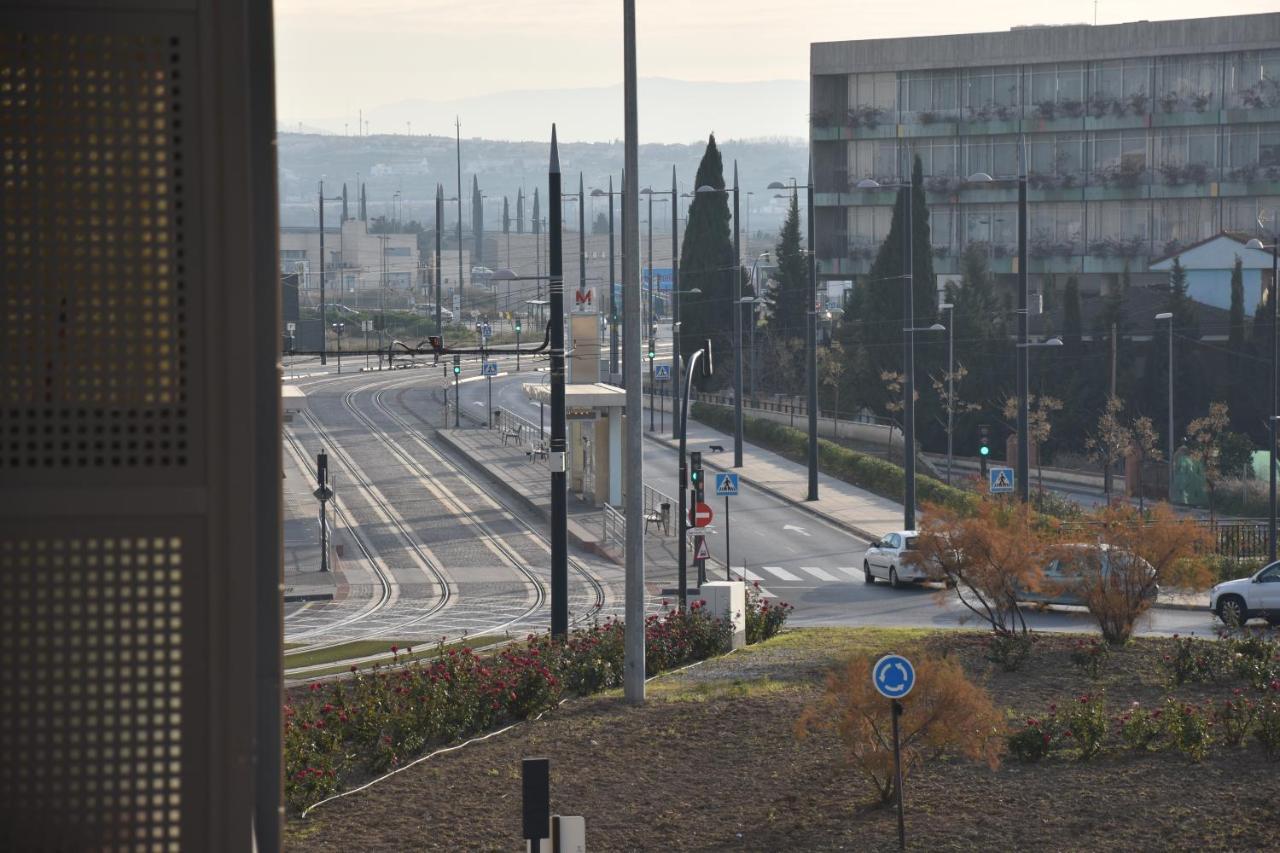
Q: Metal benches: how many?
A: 3